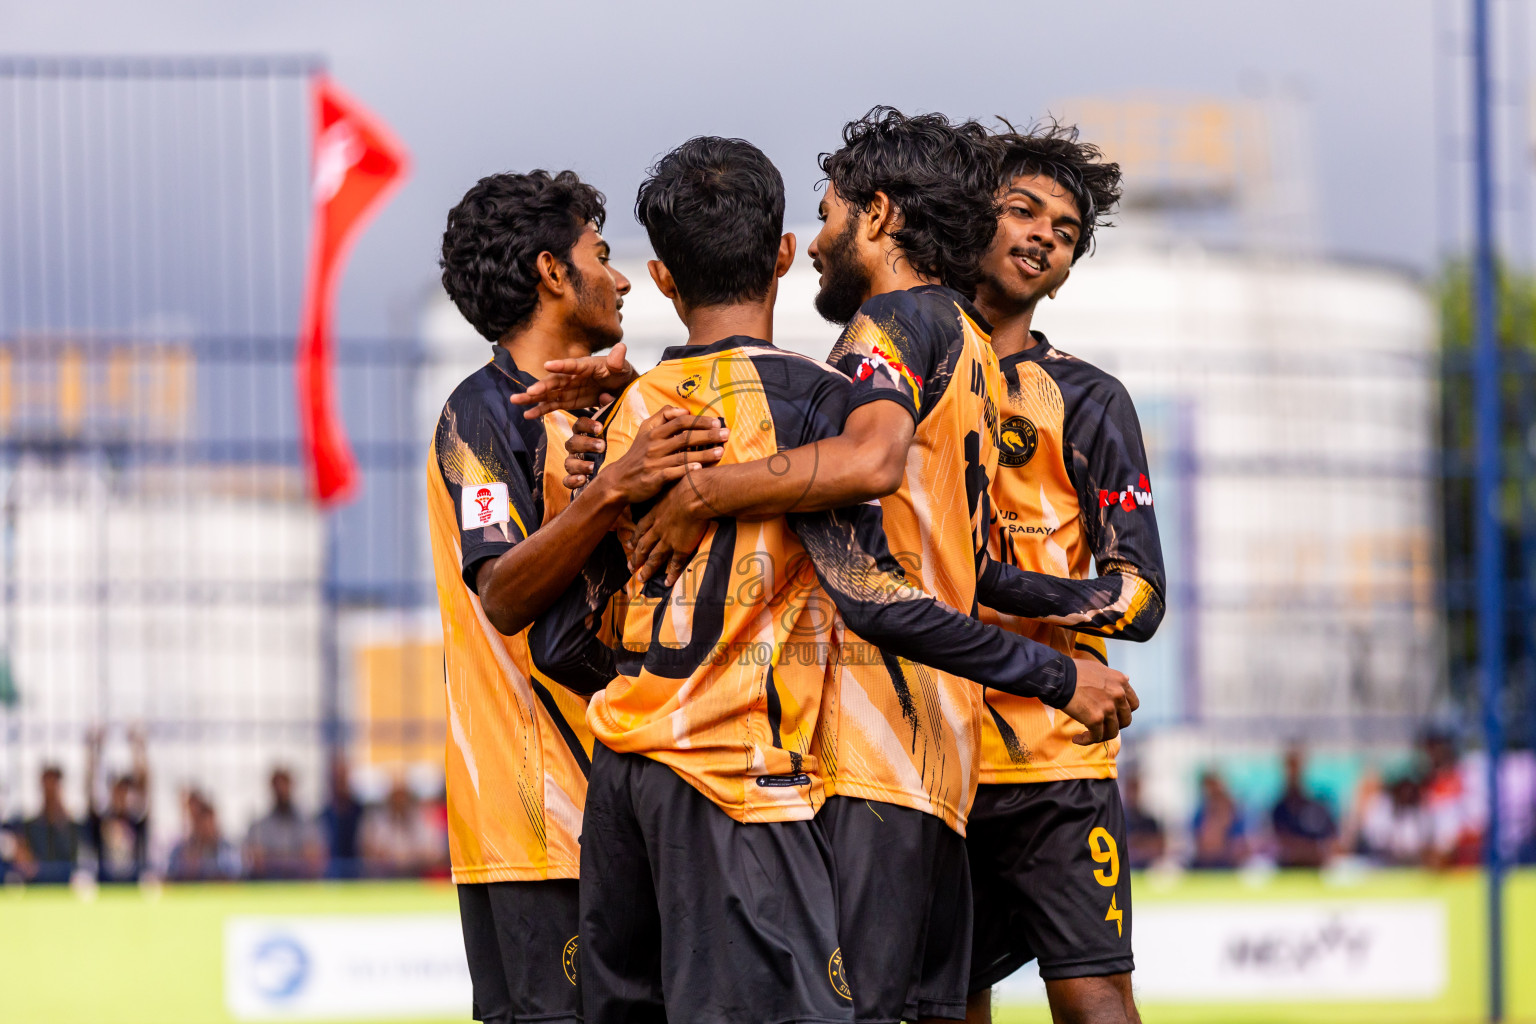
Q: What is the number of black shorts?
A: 4